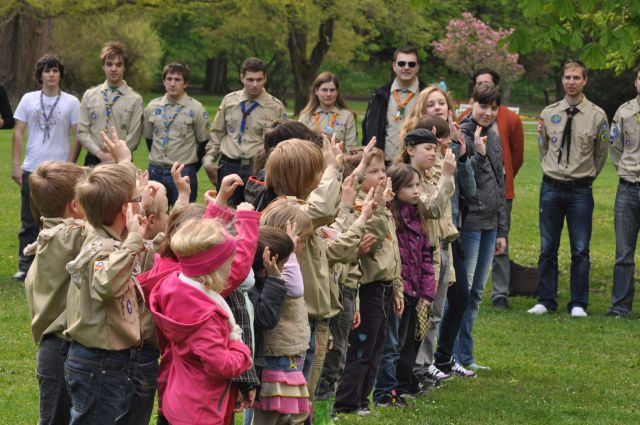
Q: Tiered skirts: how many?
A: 1